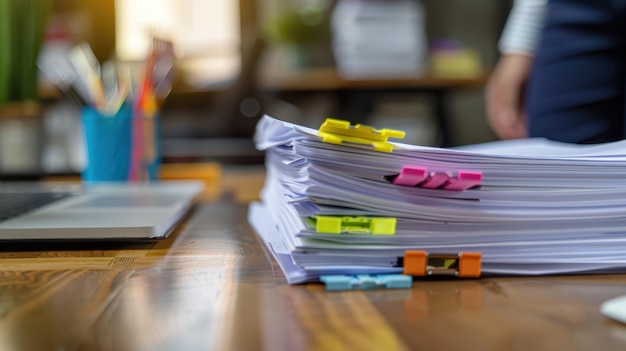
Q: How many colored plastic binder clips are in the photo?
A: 5